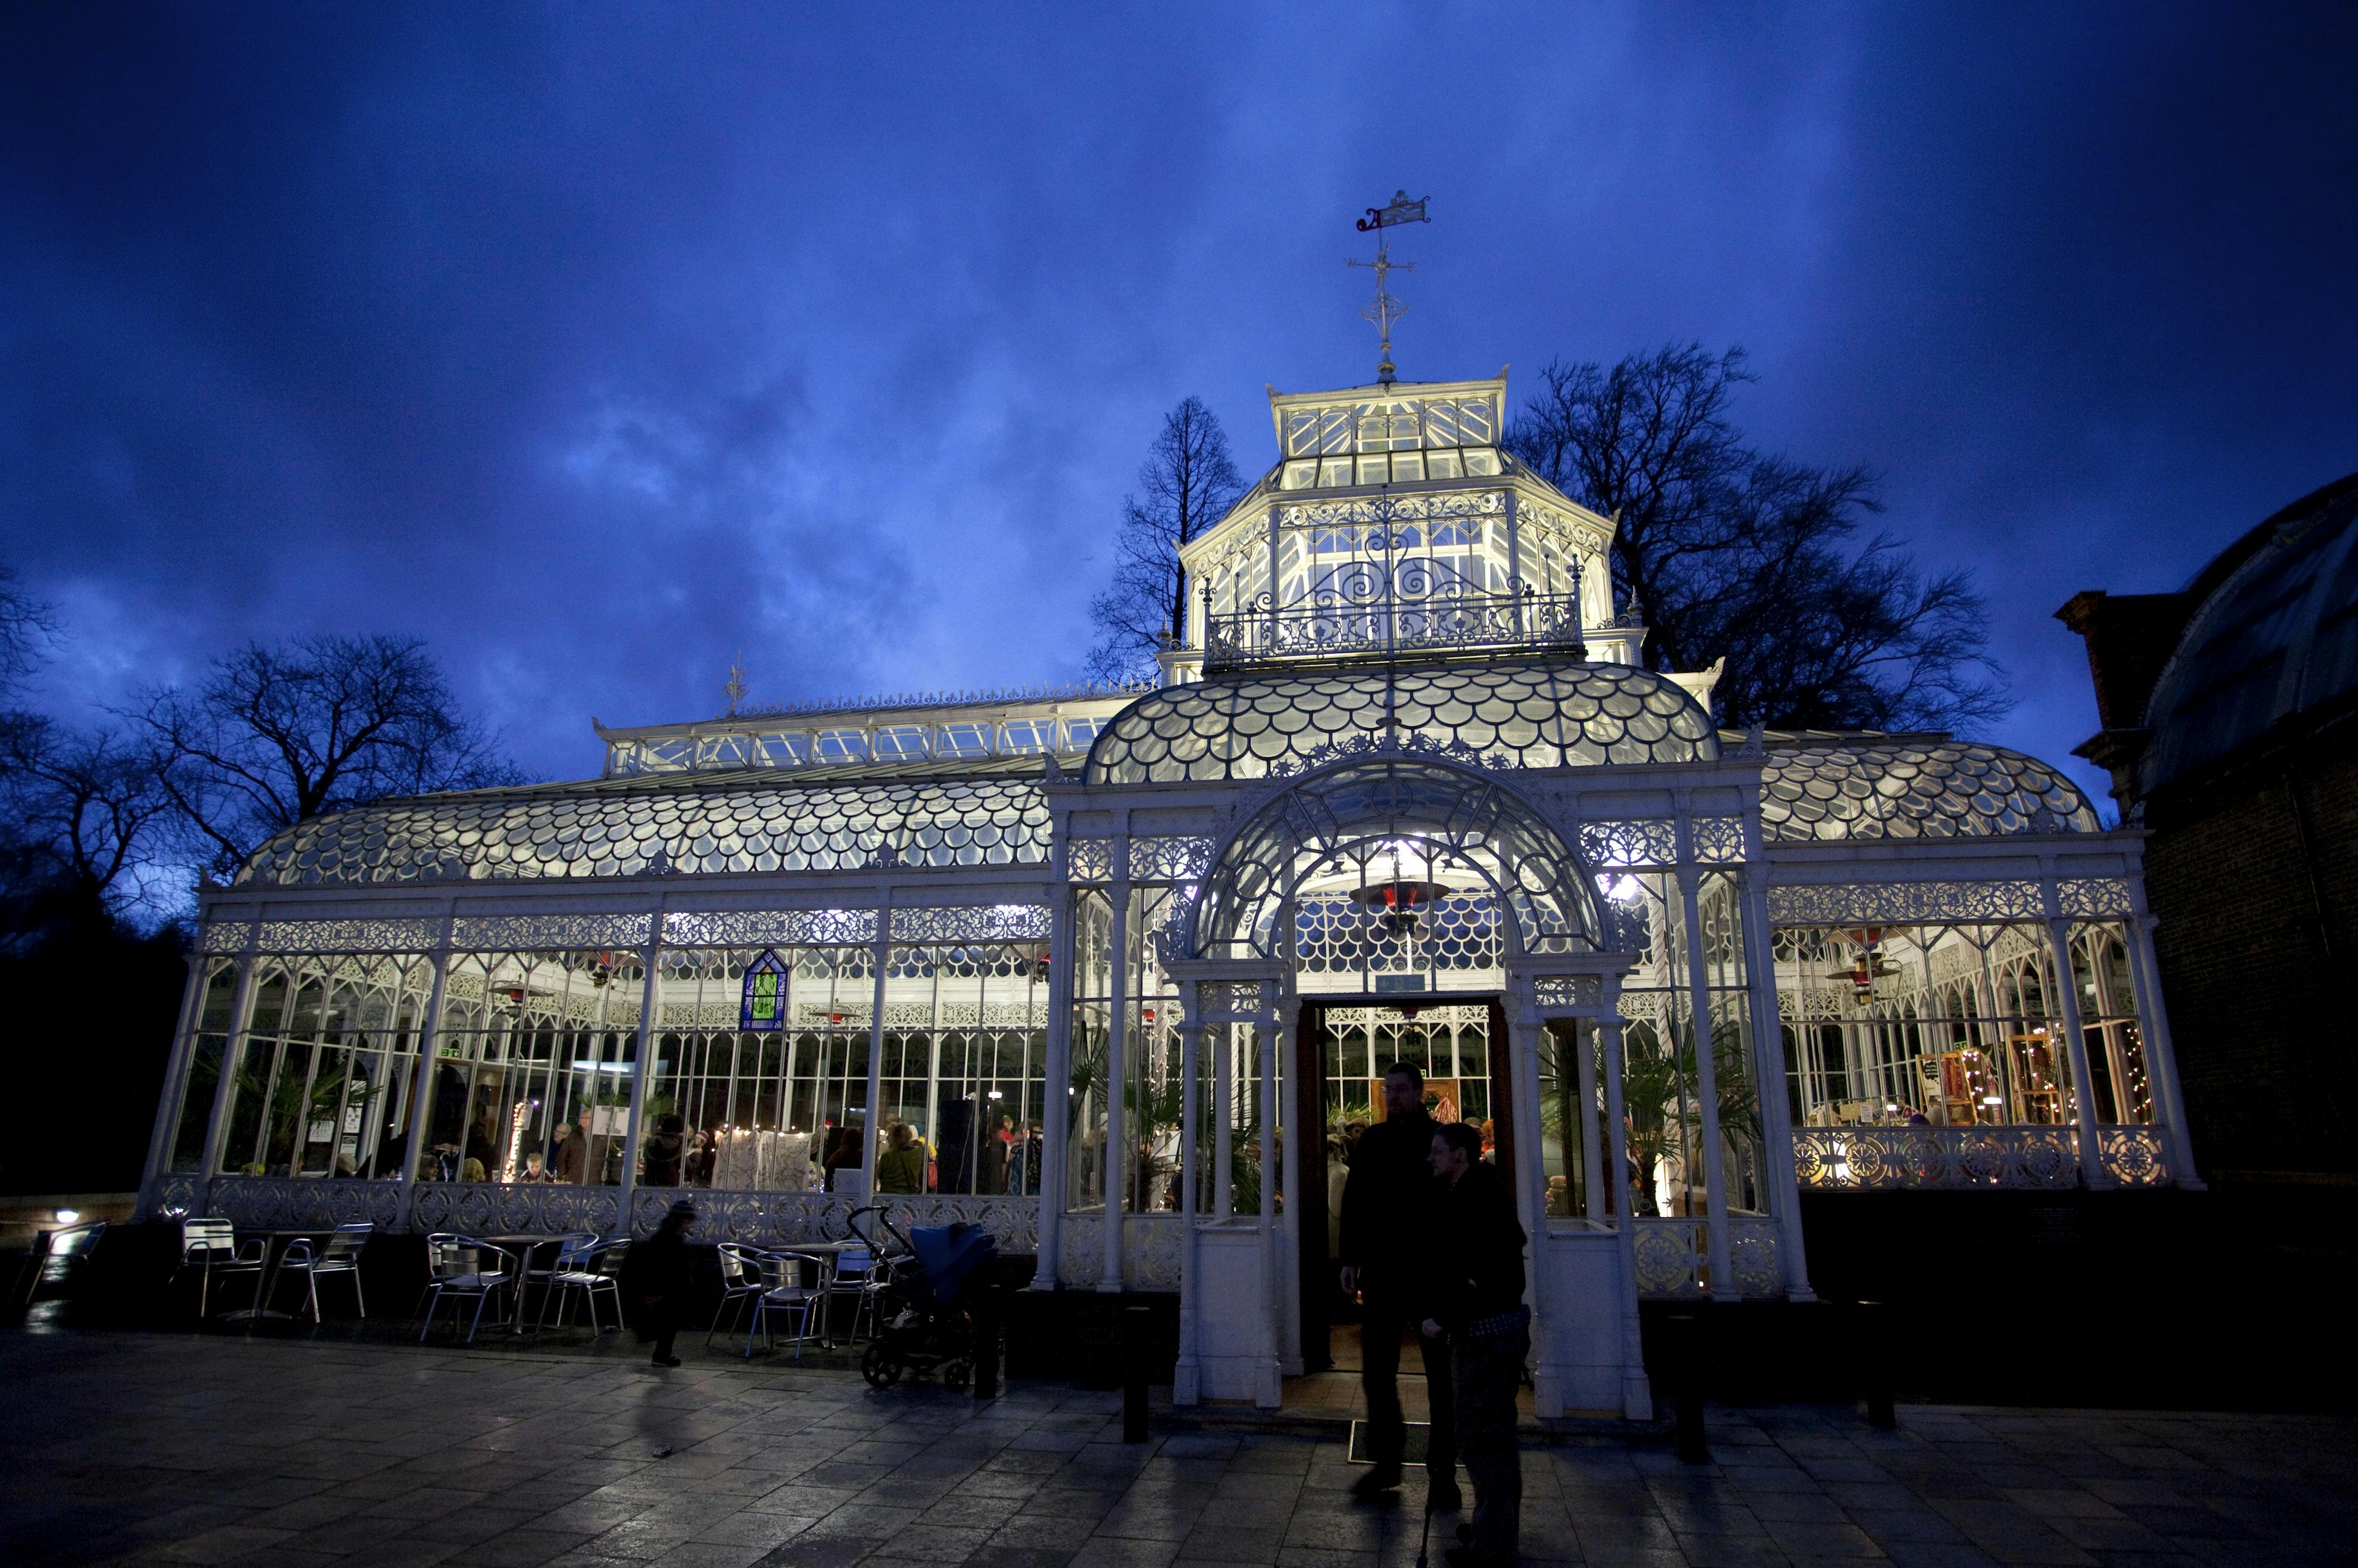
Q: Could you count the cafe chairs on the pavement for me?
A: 11